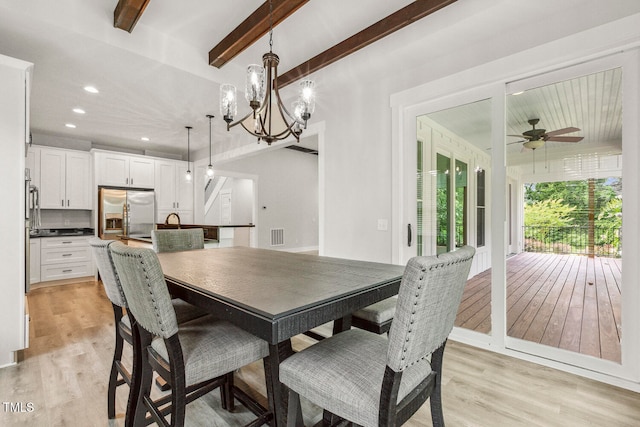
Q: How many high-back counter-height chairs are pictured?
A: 4